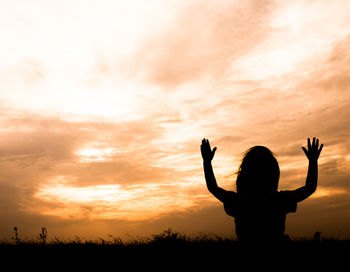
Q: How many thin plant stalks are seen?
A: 2